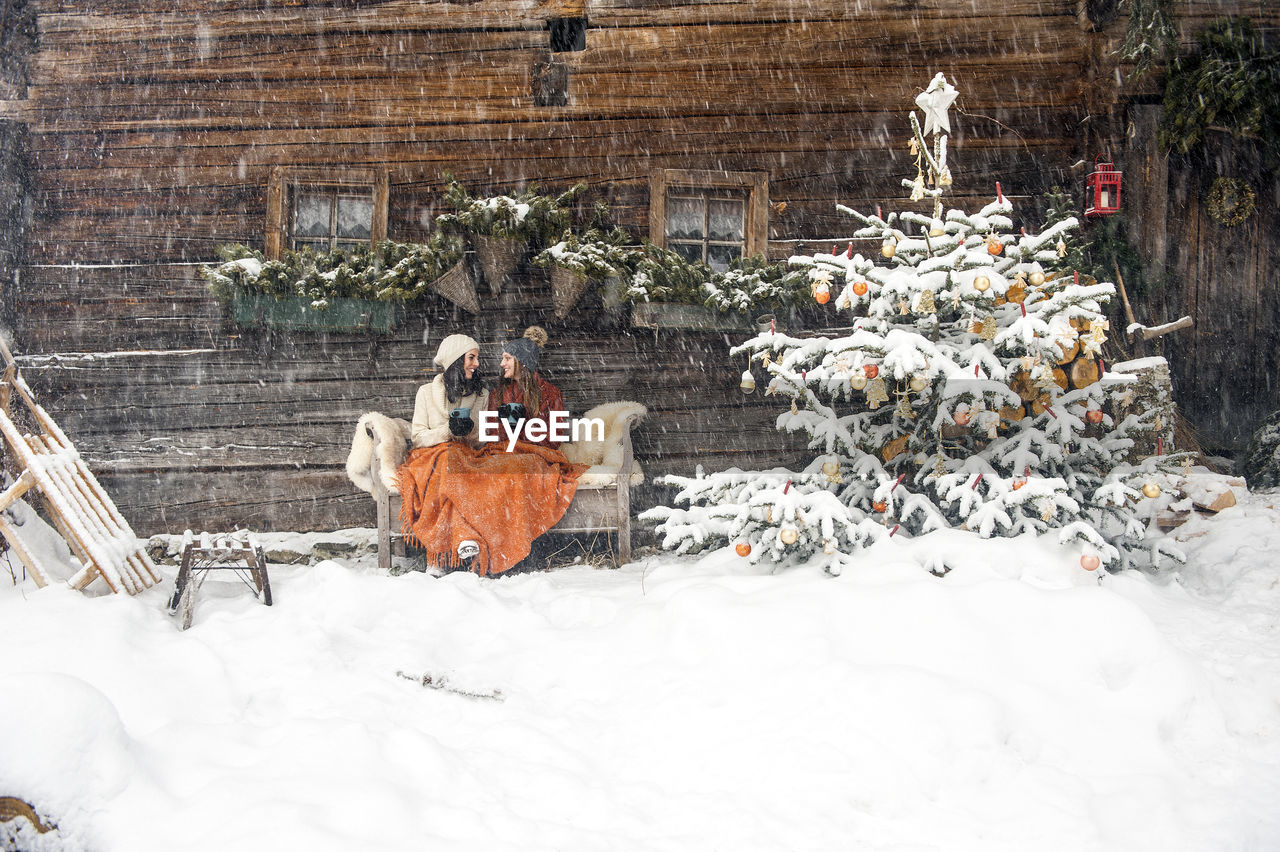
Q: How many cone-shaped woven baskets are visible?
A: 3